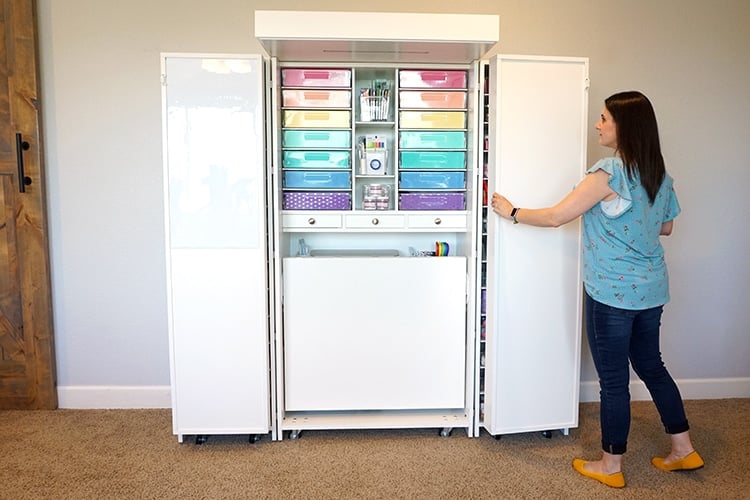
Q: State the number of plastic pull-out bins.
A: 14